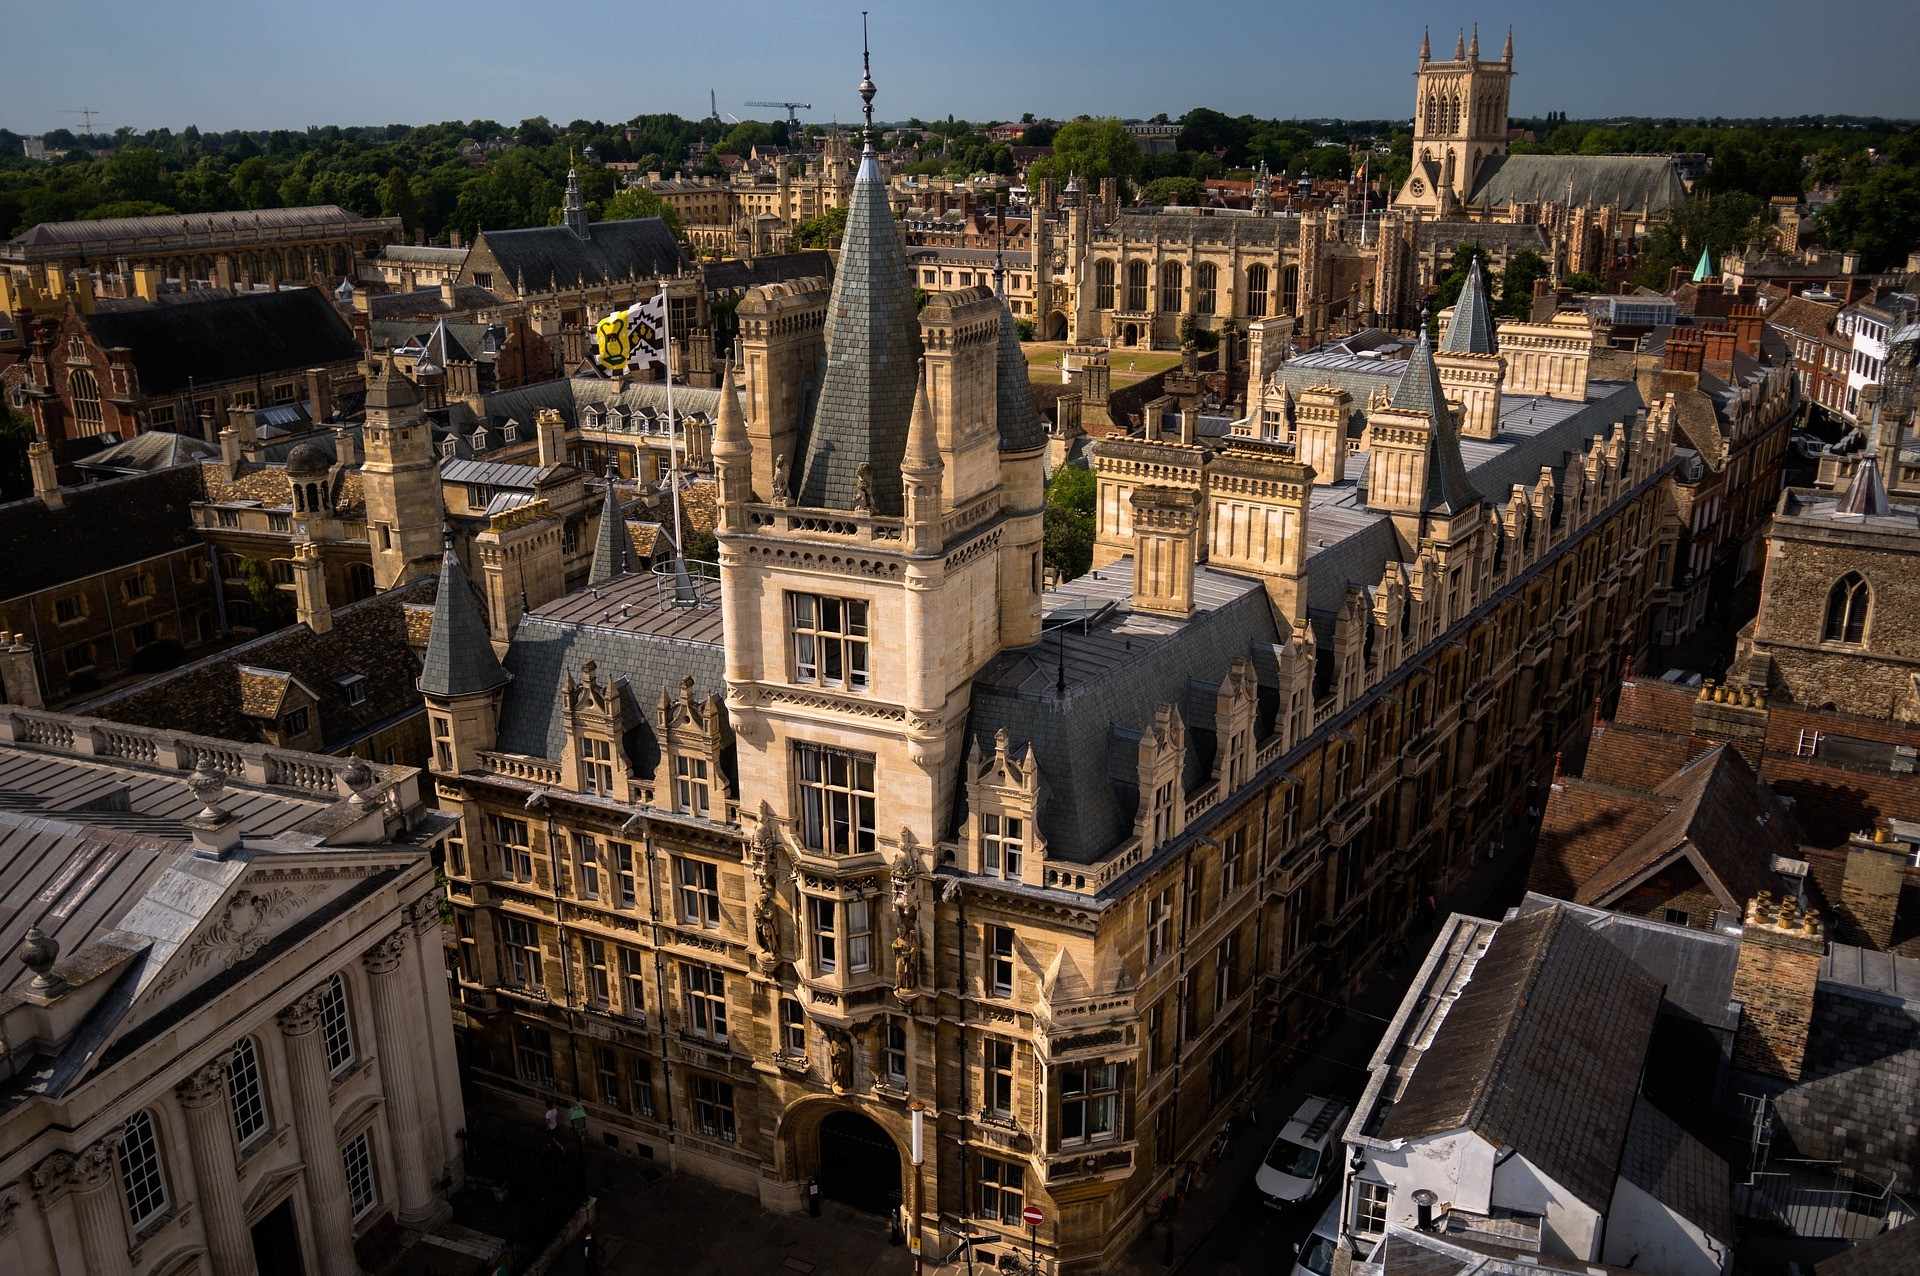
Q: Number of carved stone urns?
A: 3